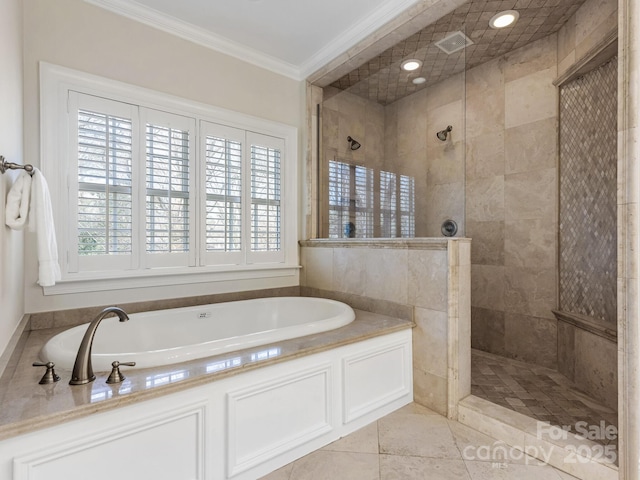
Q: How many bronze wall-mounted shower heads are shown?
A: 2